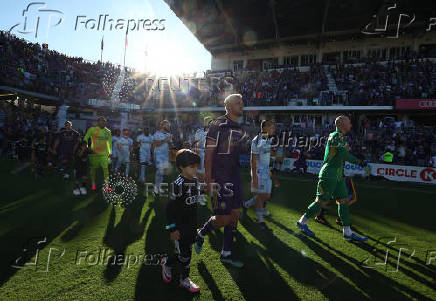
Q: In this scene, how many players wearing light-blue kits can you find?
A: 6